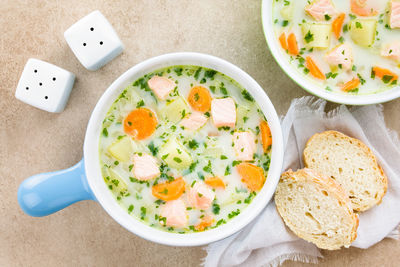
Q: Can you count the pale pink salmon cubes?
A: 11